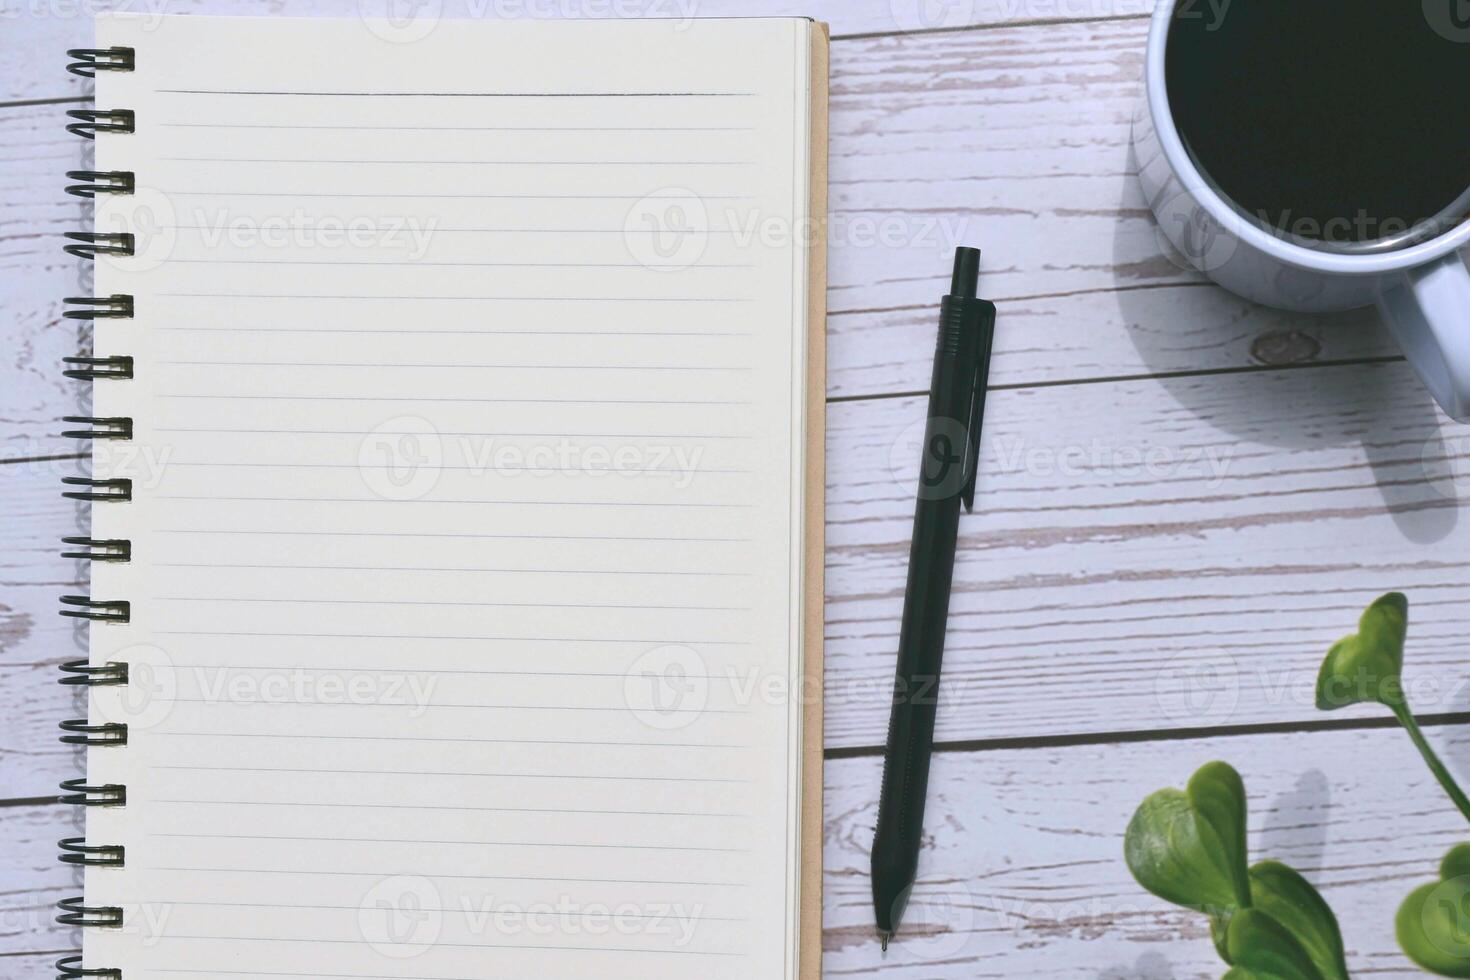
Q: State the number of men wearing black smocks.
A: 0